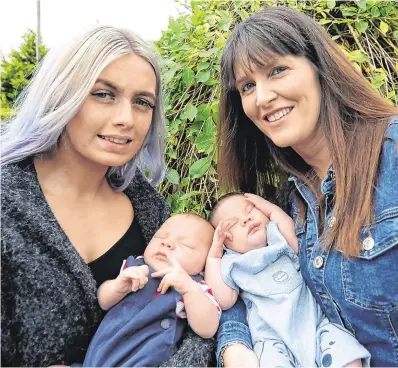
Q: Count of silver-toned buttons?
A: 3